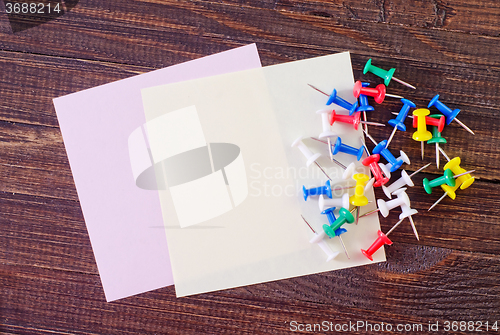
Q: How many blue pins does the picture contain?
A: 8